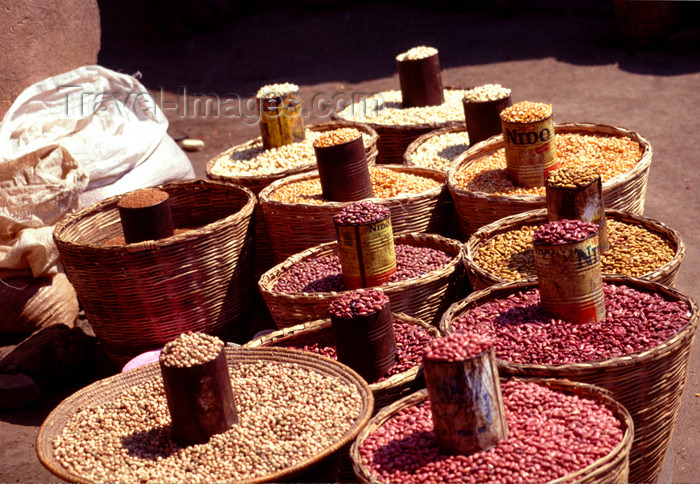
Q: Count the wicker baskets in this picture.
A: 12